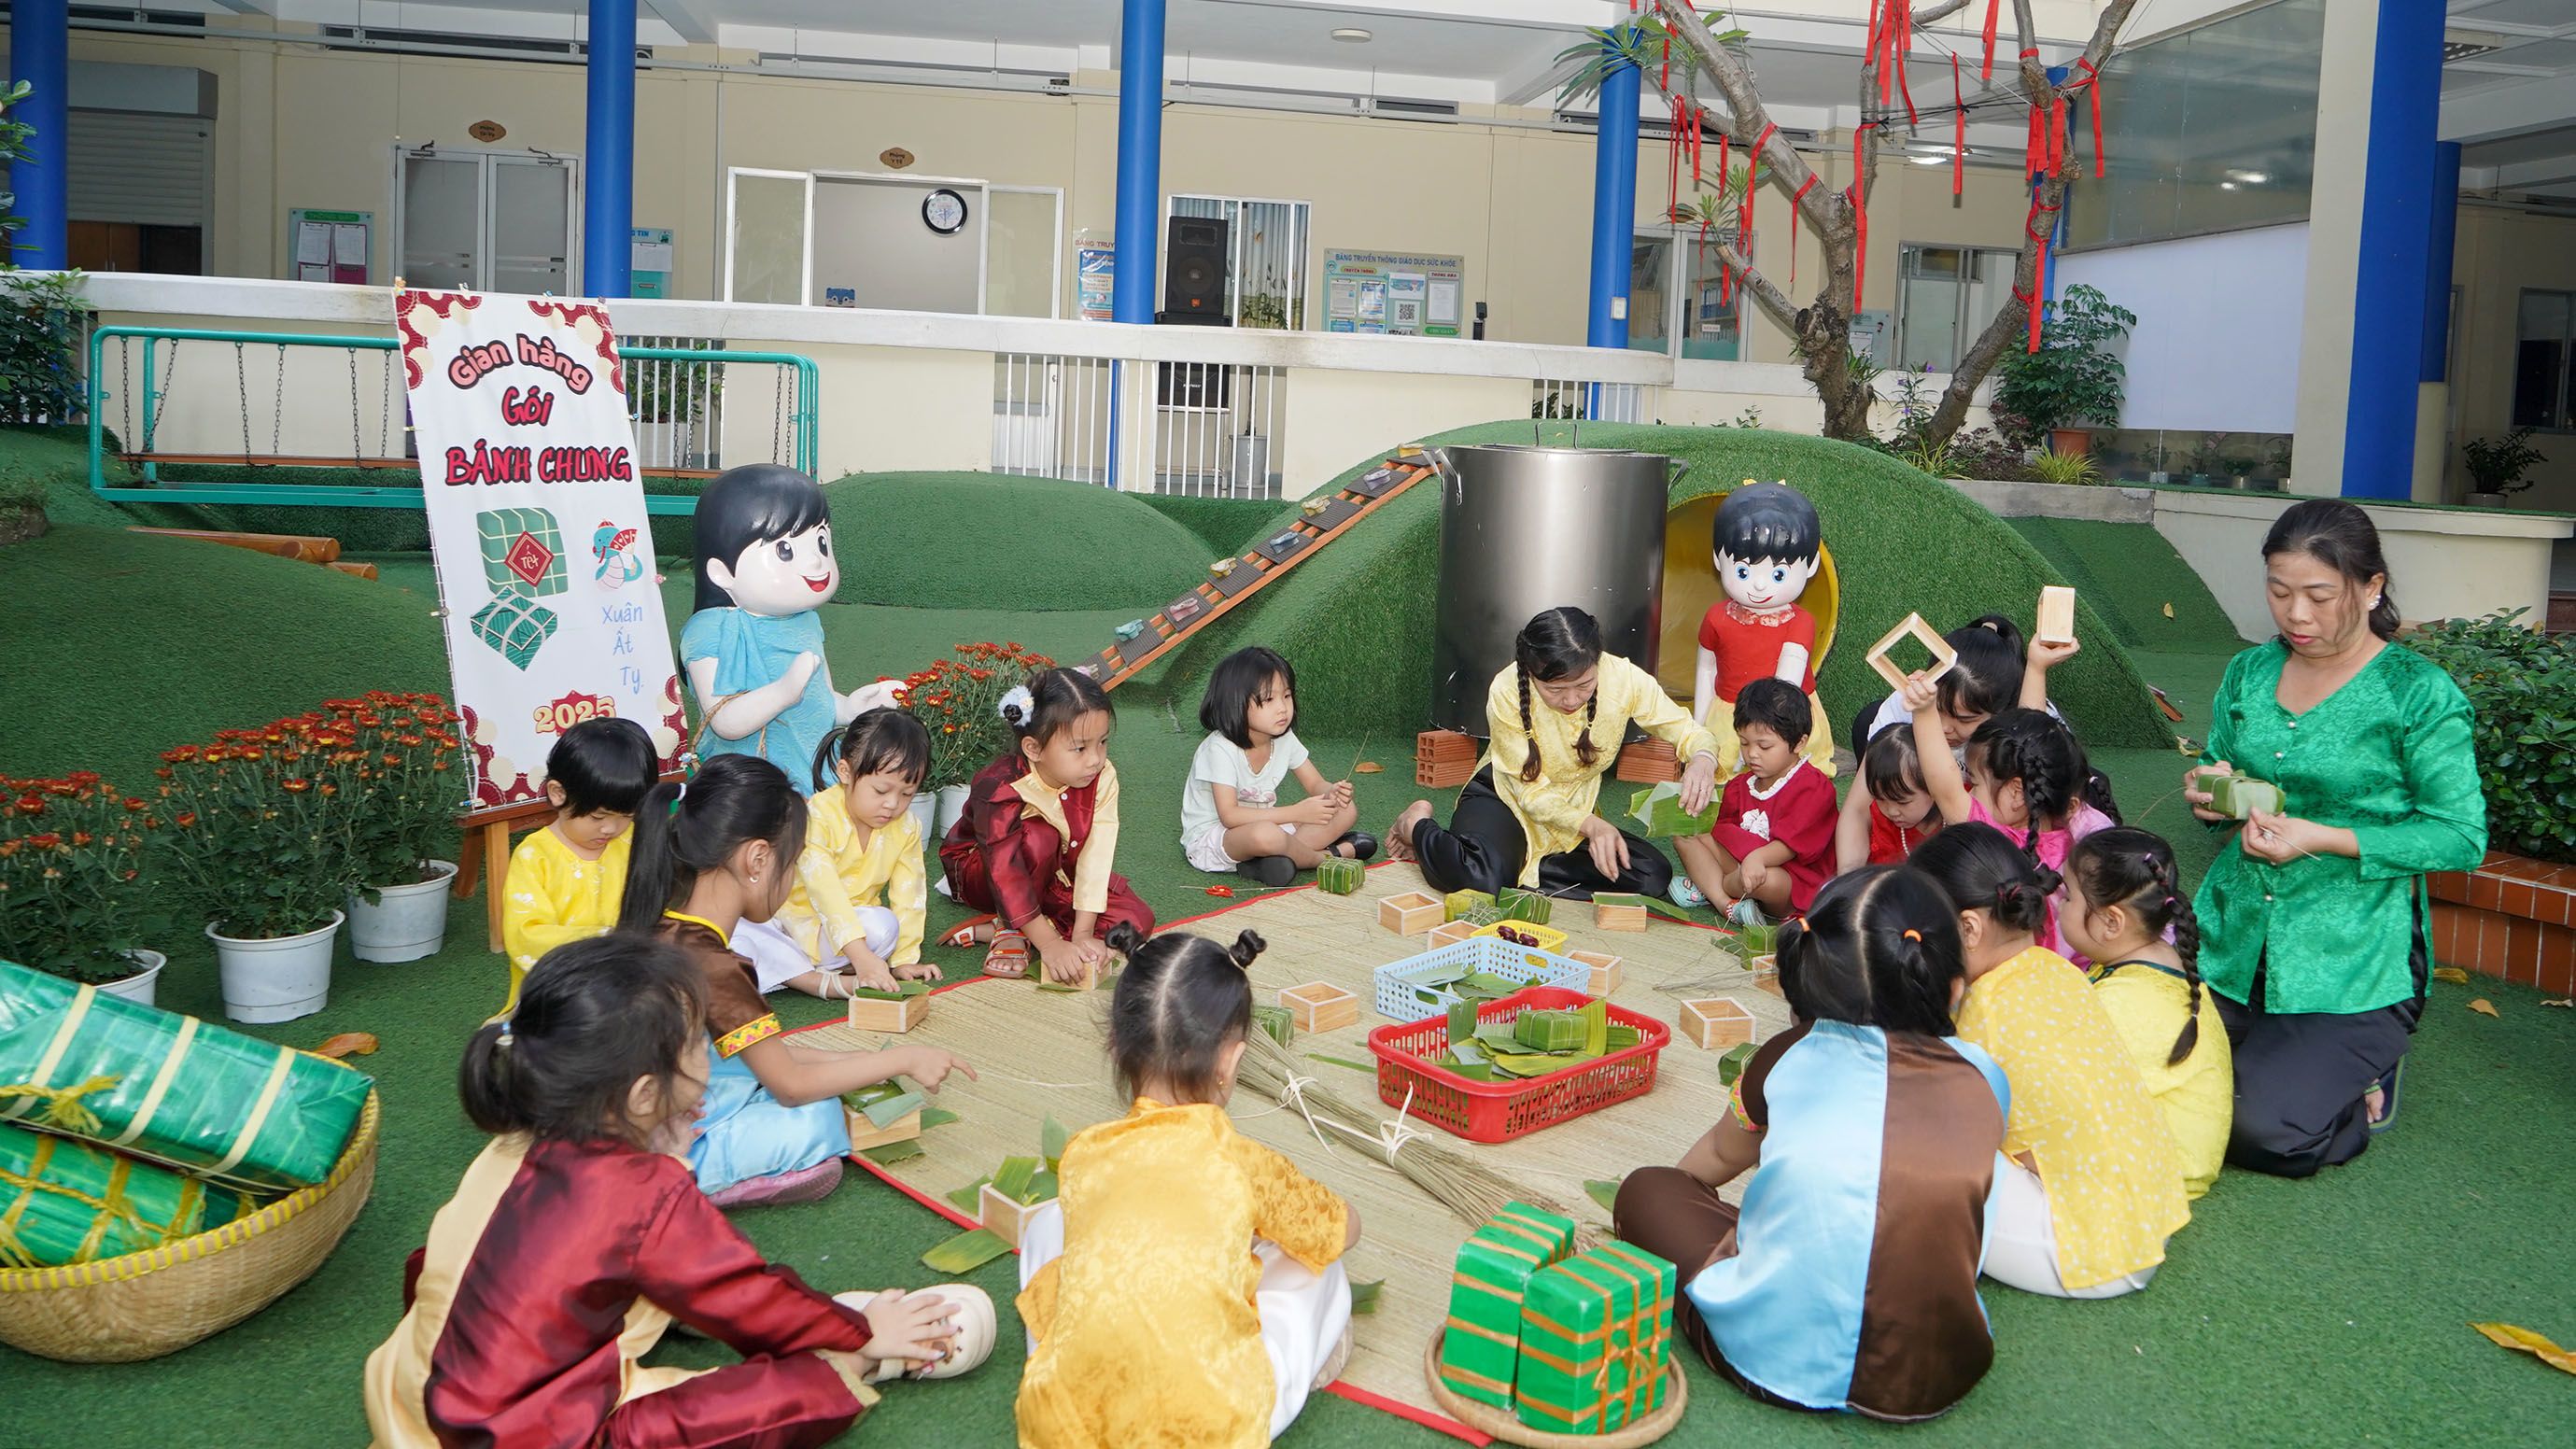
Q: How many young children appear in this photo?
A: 14